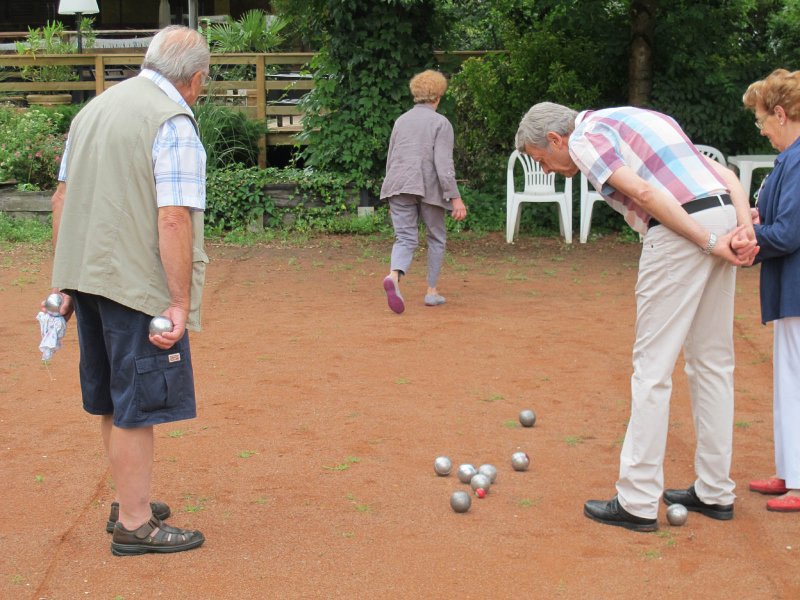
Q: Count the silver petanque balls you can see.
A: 10